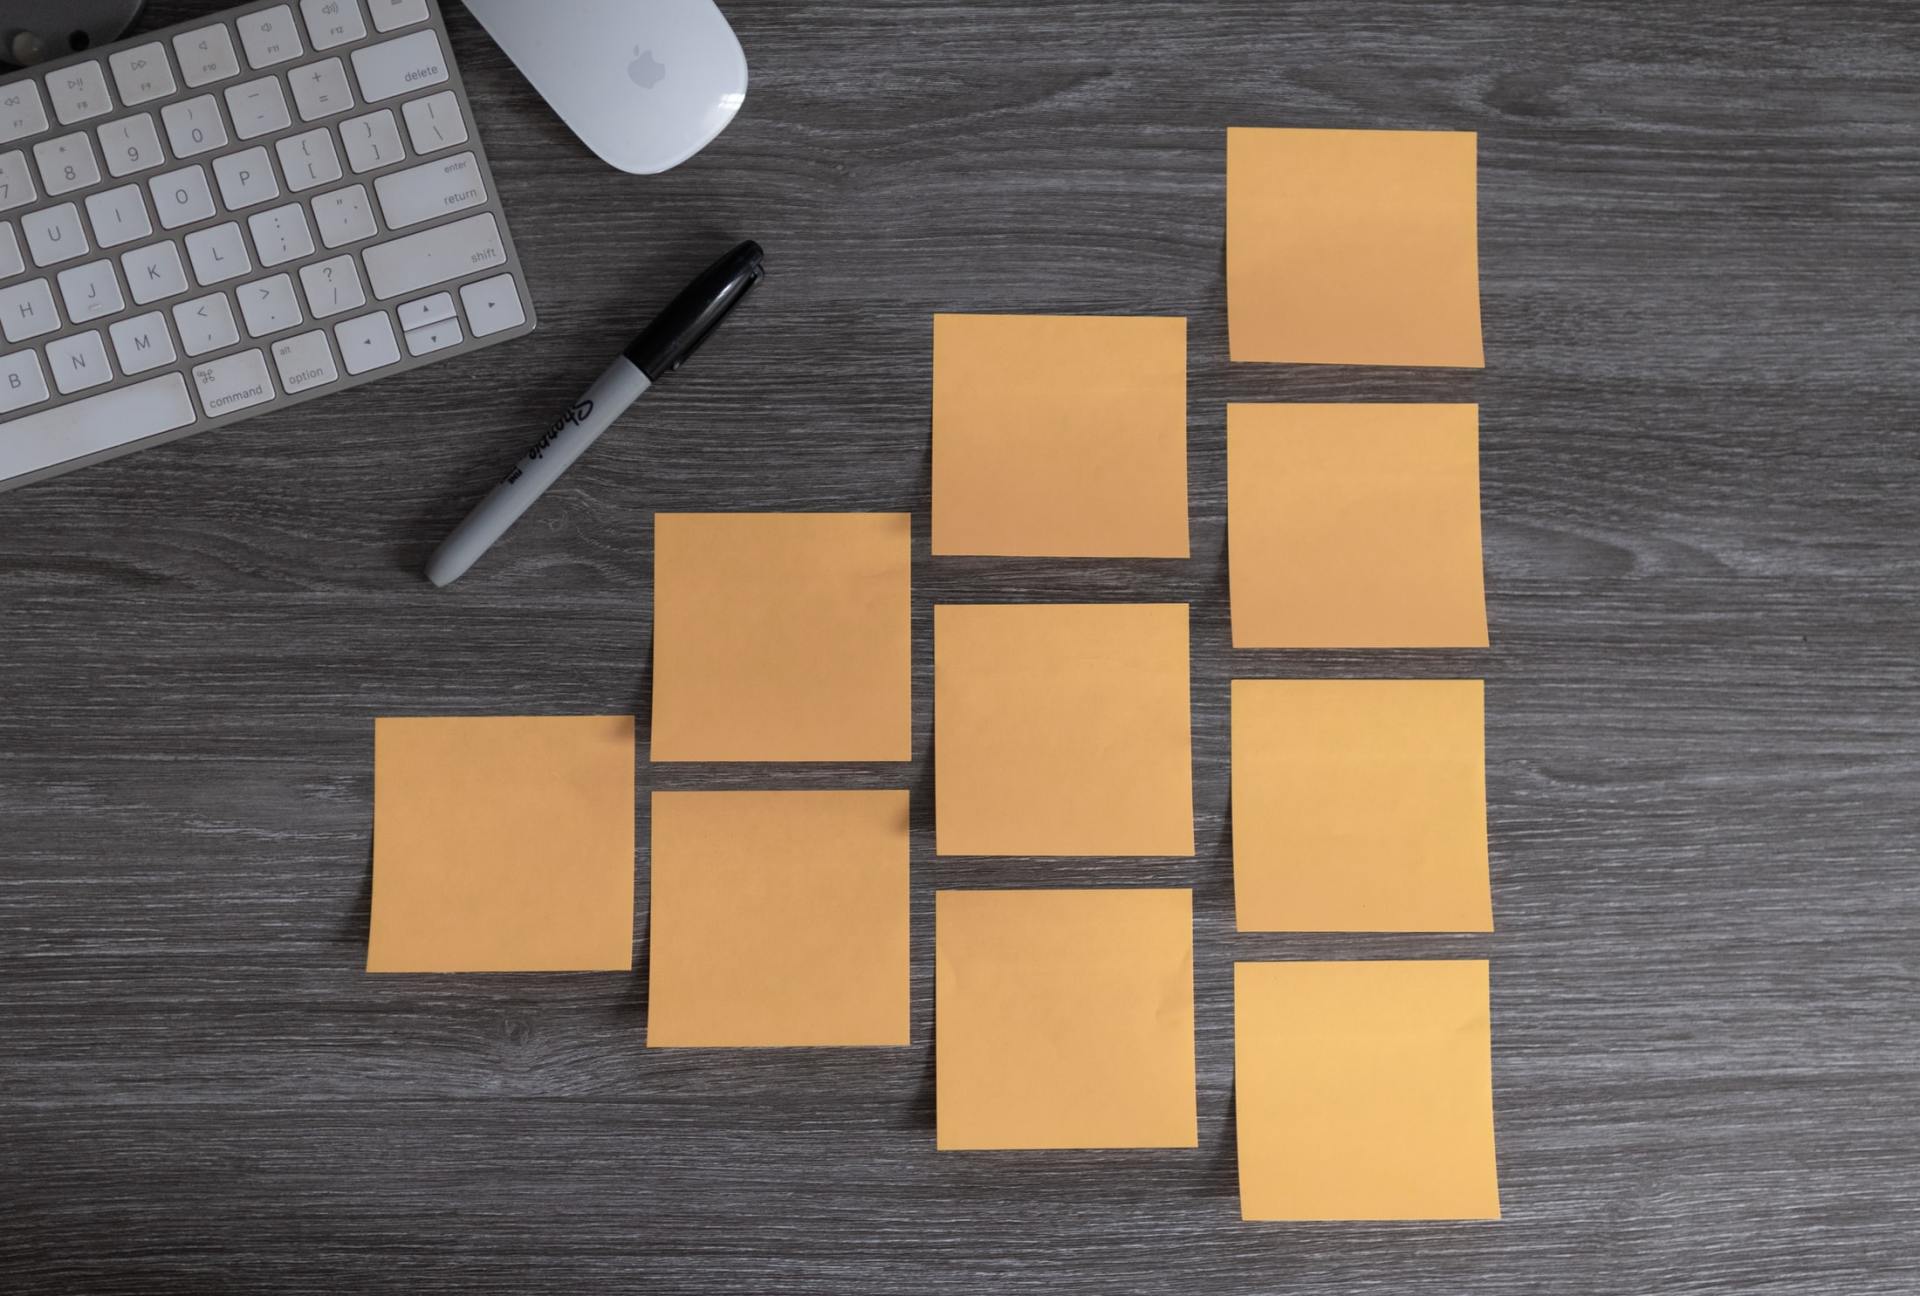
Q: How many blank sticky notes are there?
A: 10